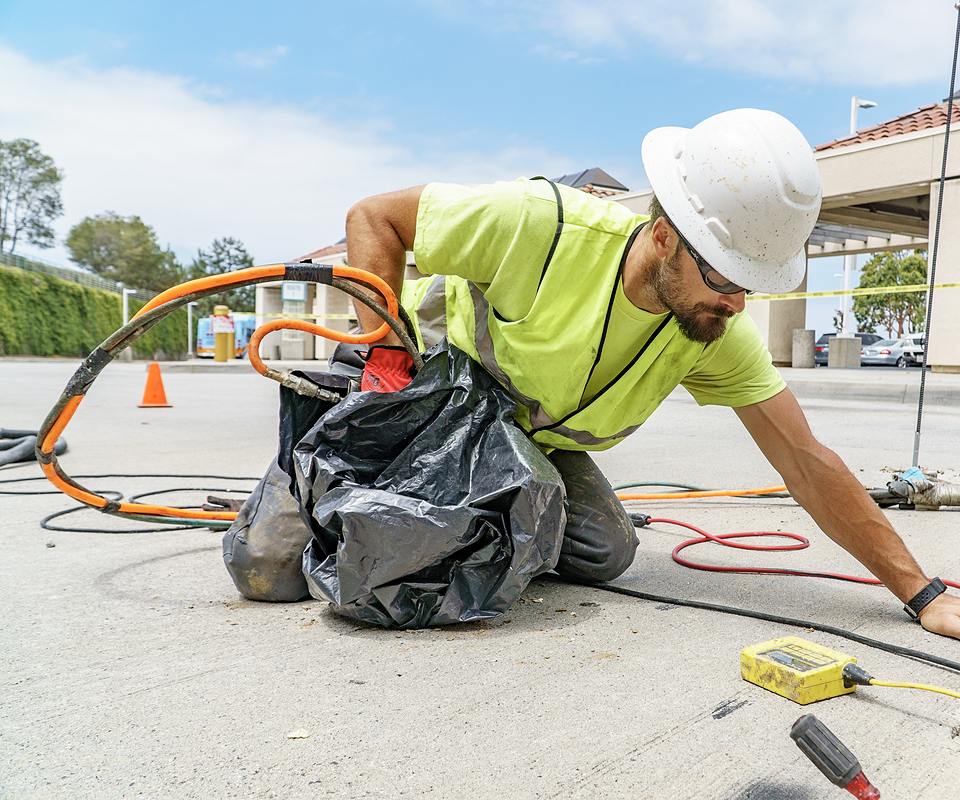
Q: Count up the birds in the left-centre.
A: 0